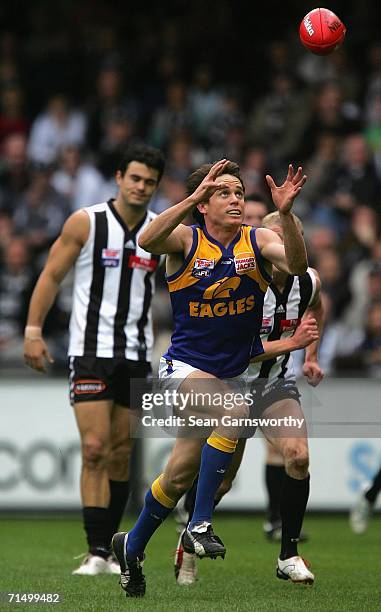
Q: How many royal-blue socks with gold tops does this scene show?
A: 2